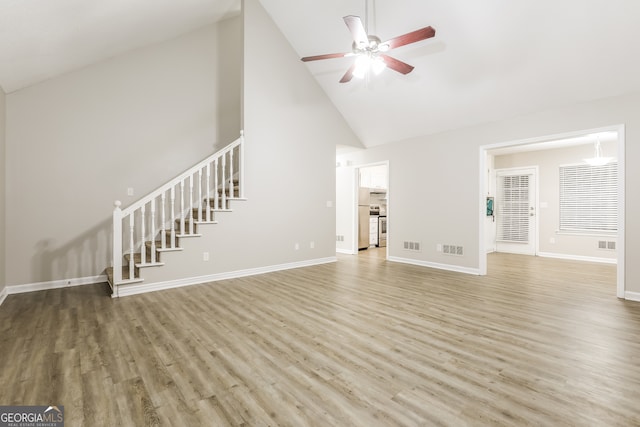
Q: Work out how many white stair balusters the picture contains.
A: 12